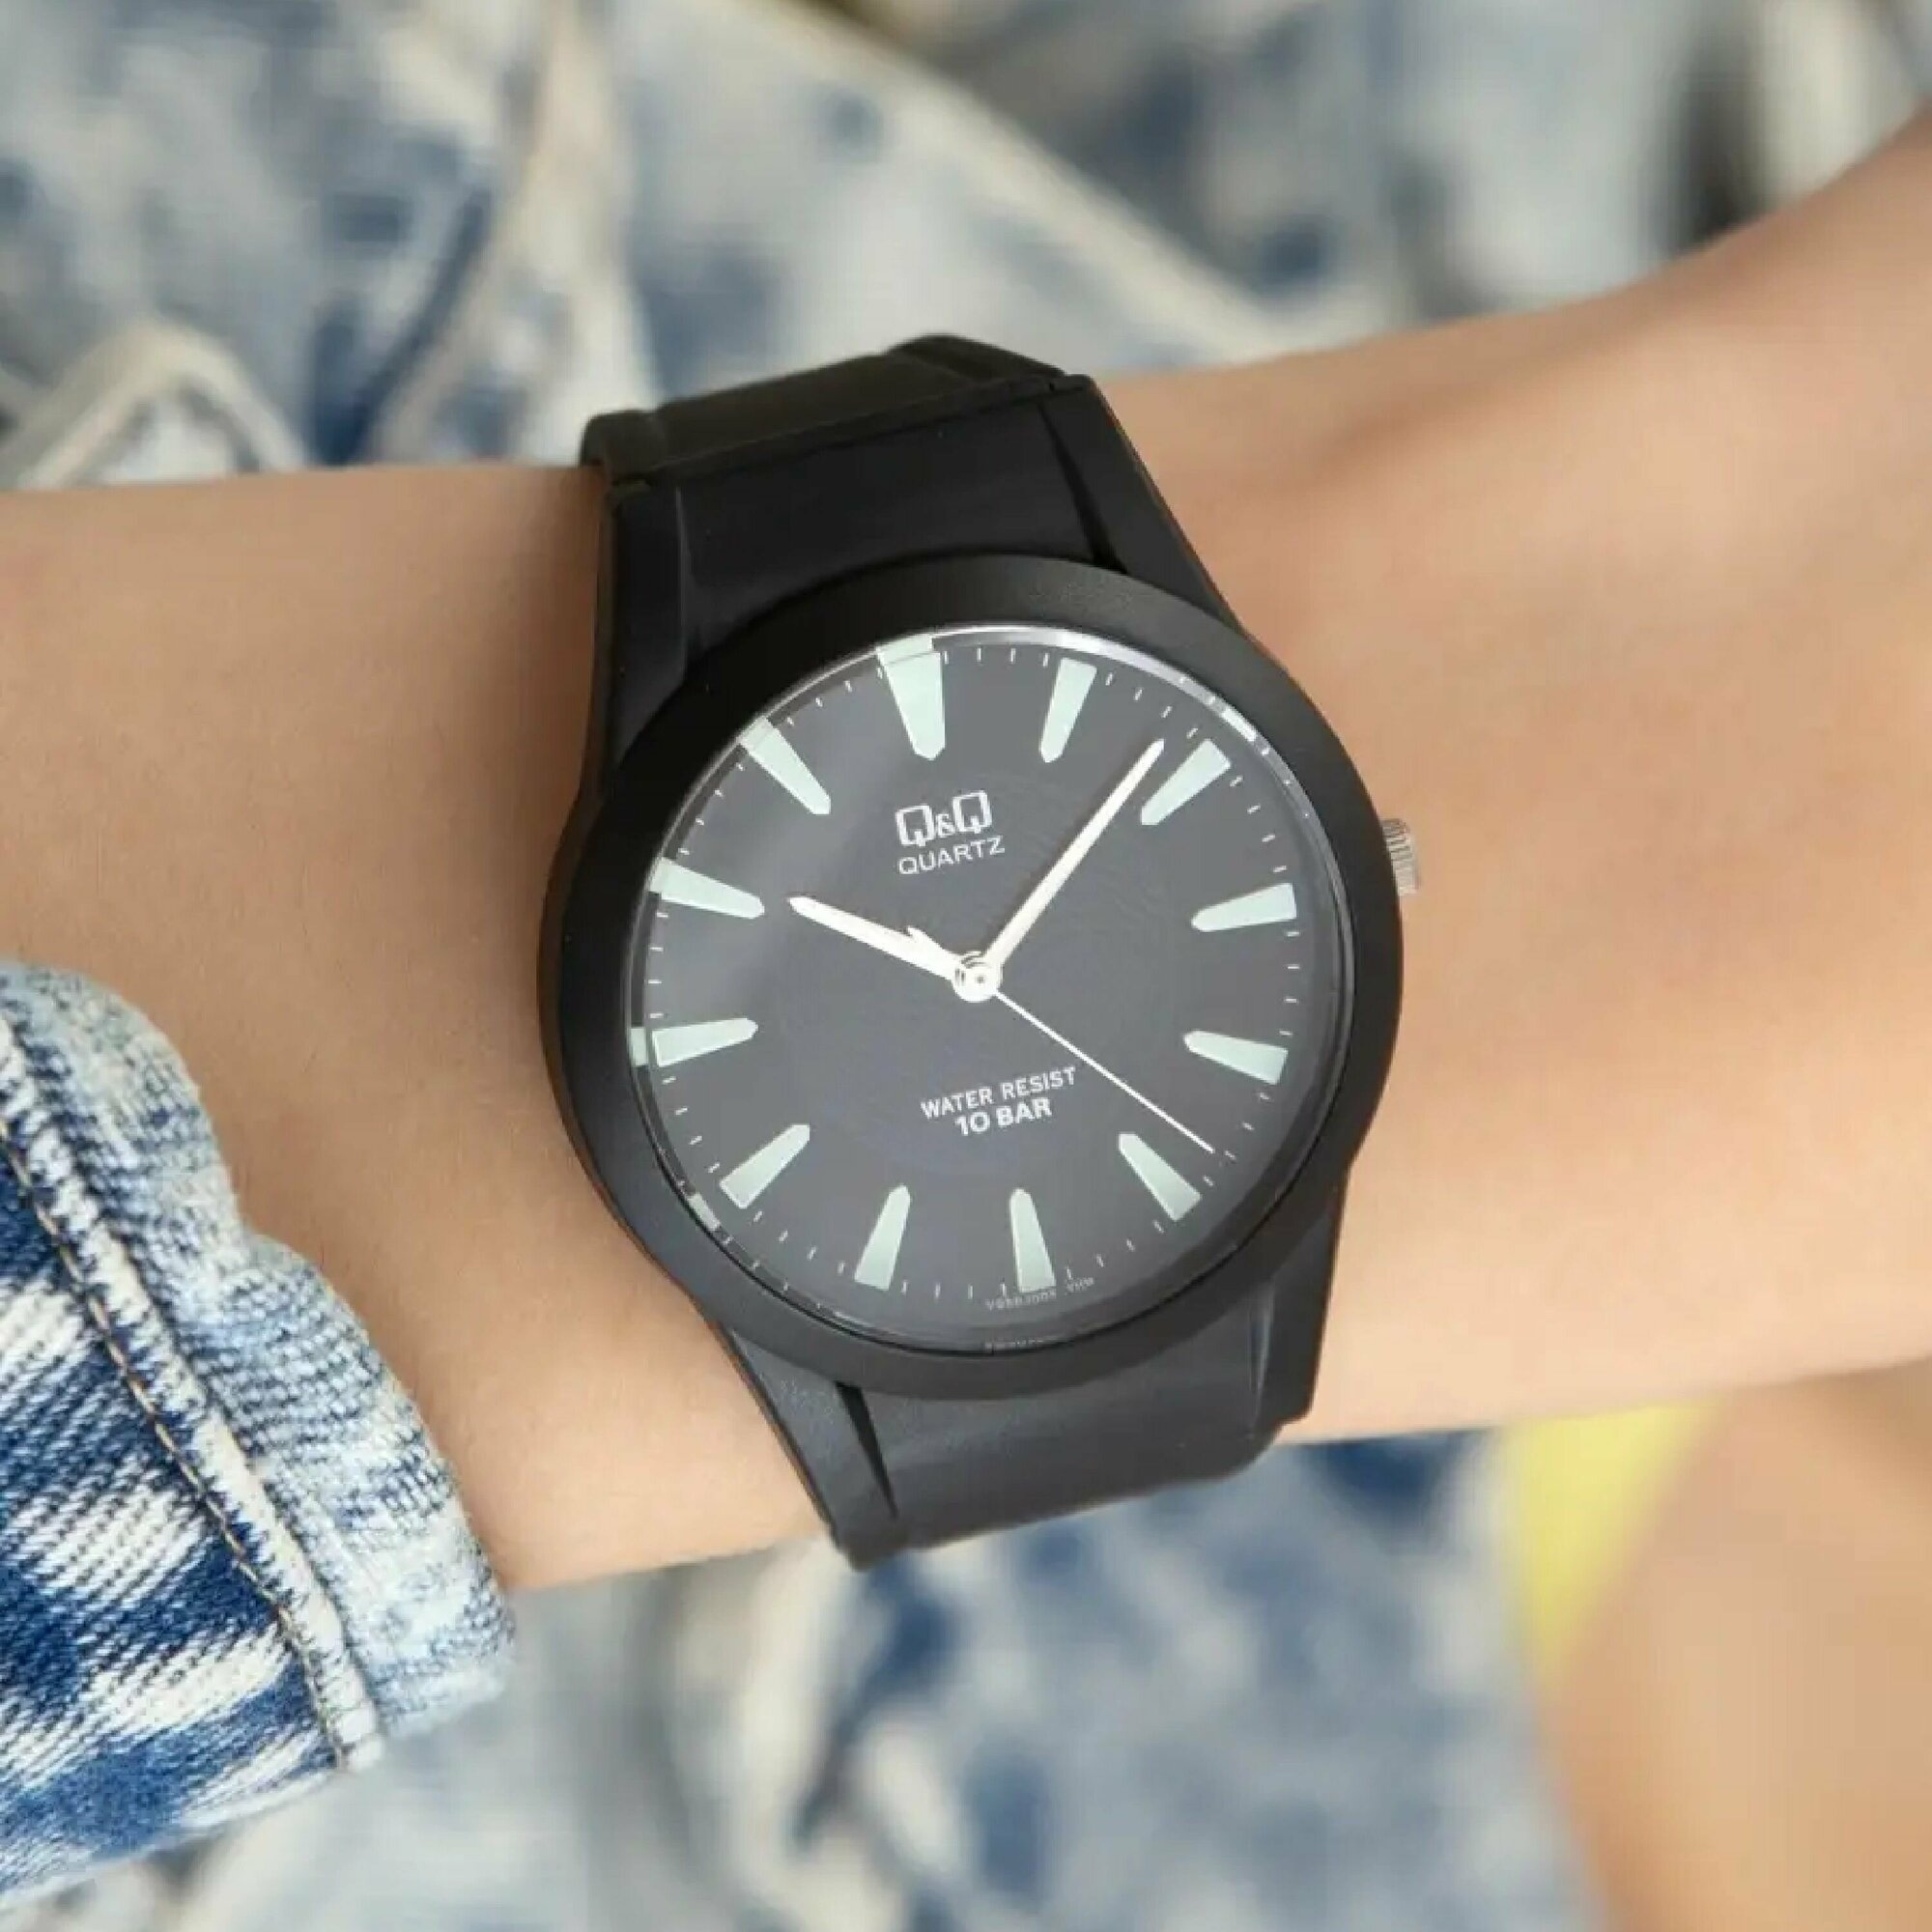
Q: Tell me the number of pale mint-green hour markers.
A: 12